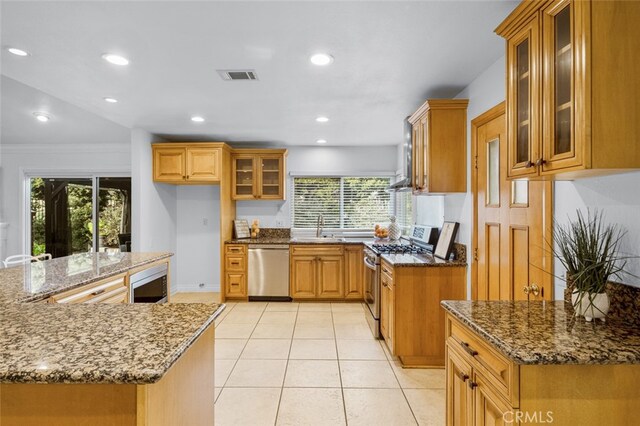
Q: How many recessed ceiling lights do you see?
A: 8